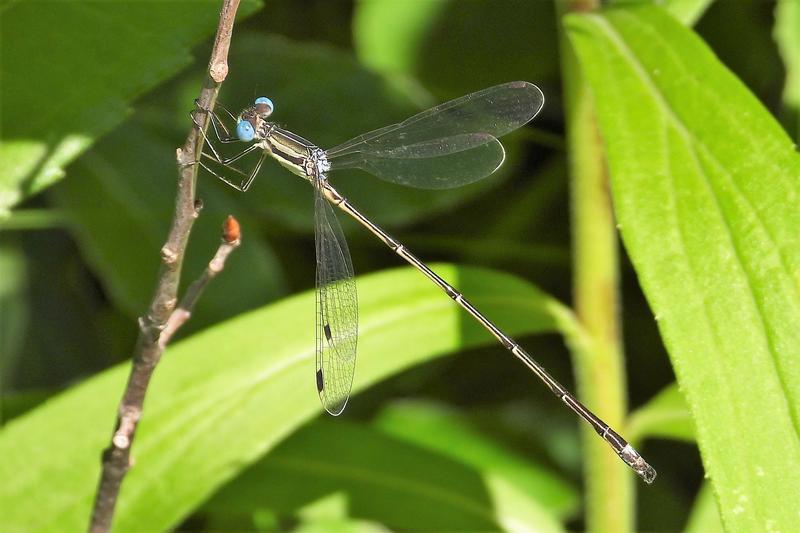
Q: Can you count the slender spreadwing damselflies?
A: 1